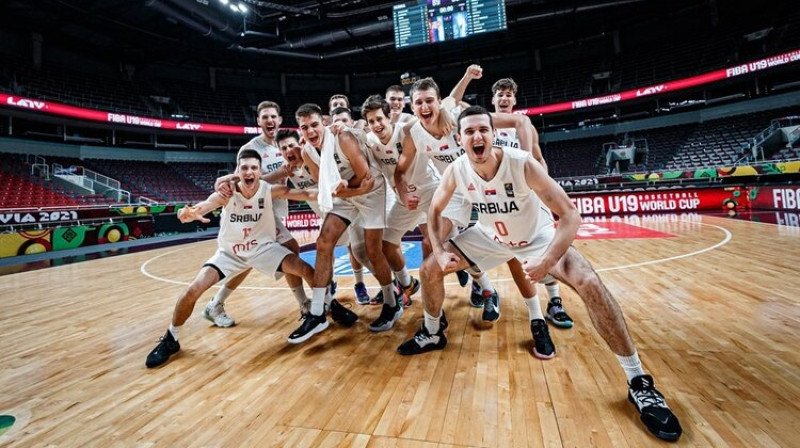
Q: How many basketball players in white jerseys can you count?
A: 11